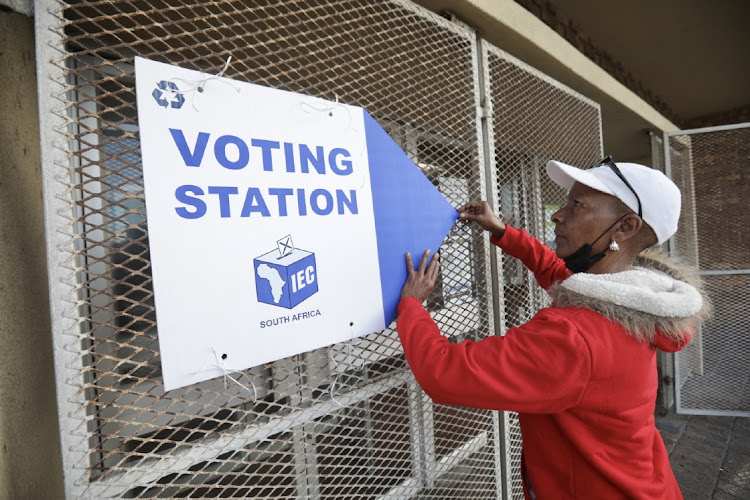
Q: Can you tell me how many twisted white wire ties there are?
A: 4